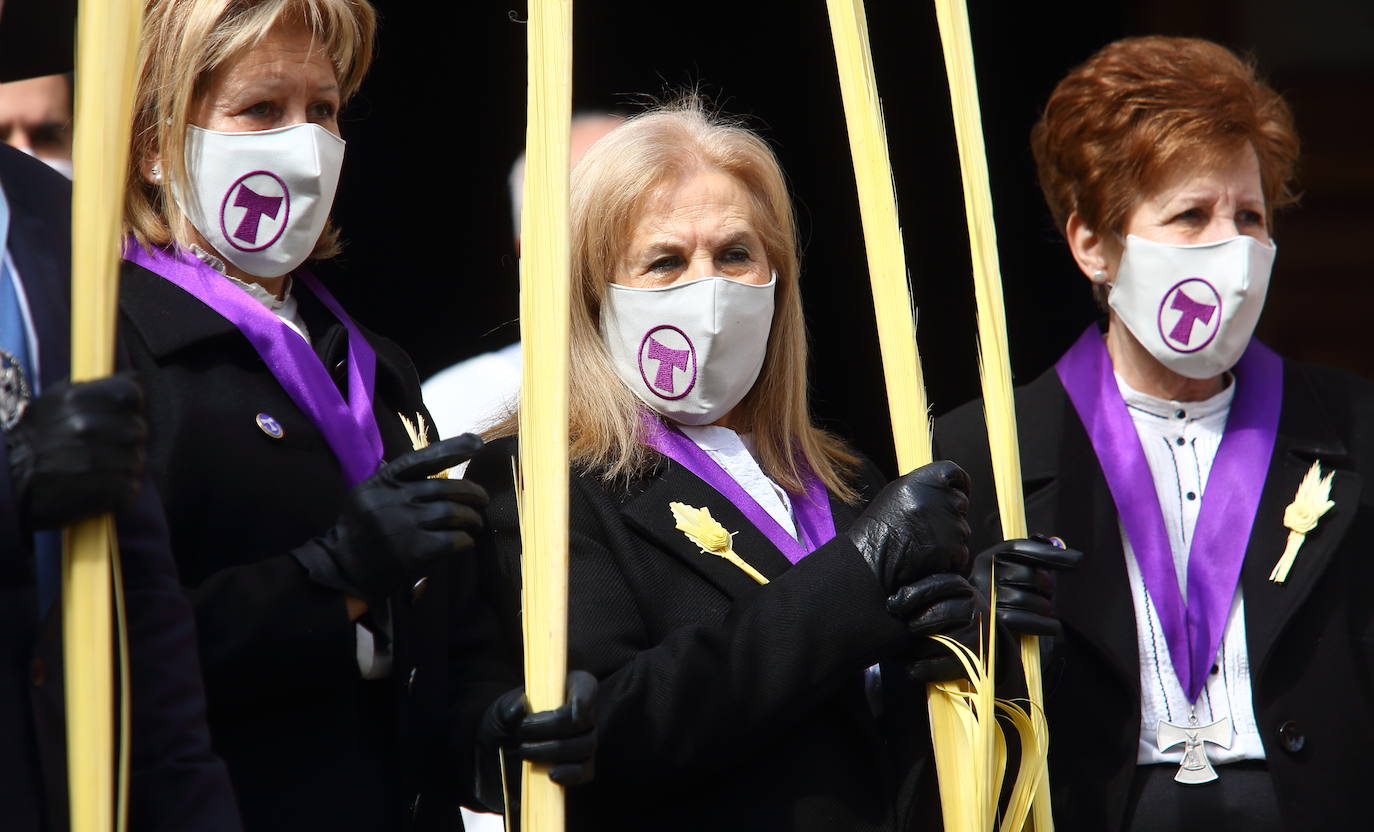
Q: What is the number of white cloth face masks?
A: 3